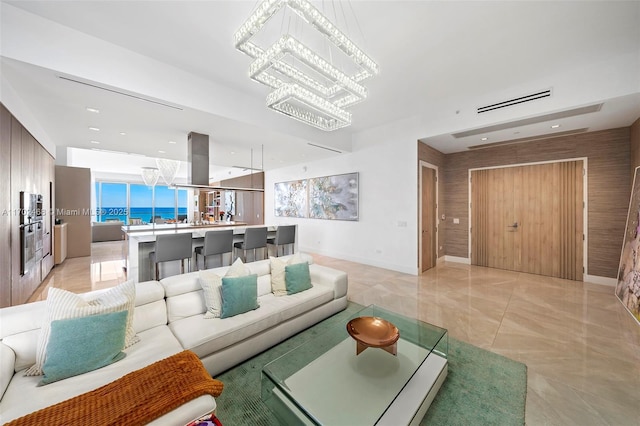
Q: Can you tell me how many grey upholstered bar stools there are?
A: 4